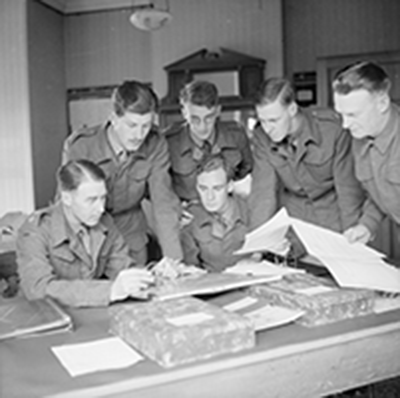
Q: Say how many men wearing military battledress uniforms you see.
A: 6